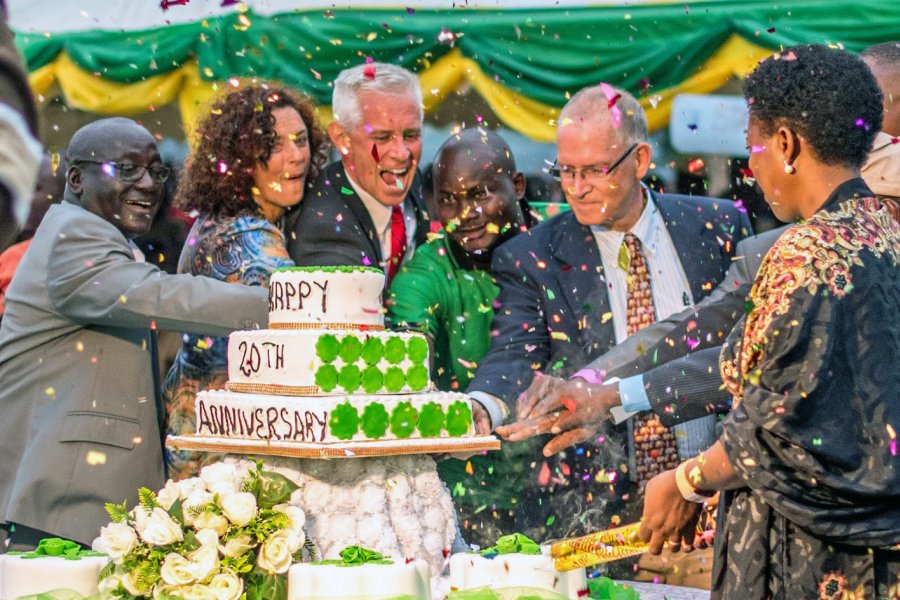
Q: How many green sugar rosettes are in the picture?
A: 15